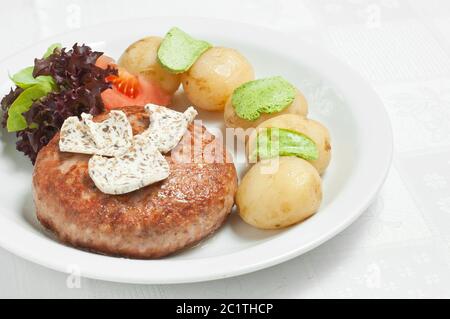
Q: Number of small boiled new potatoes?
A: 5